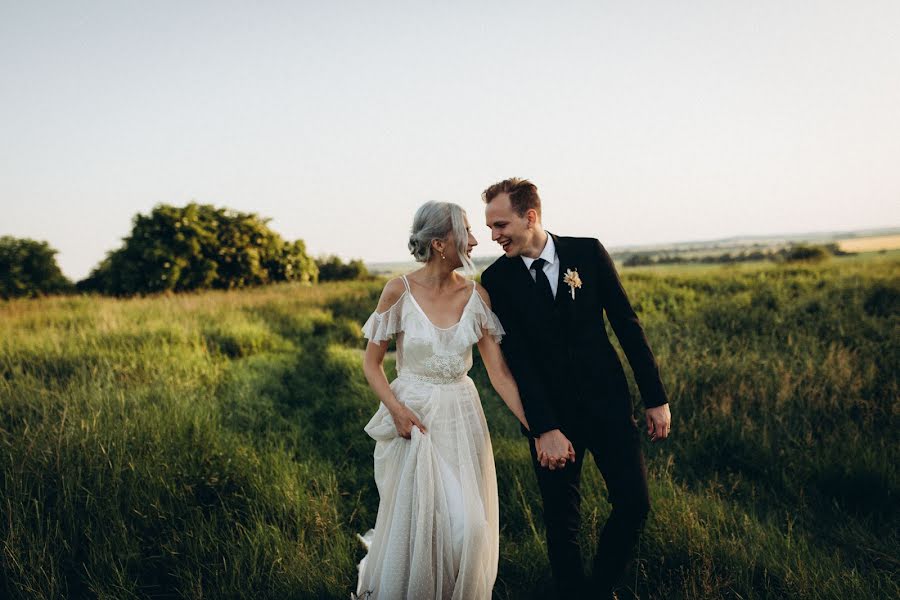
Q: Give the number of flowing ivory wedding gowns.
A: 1